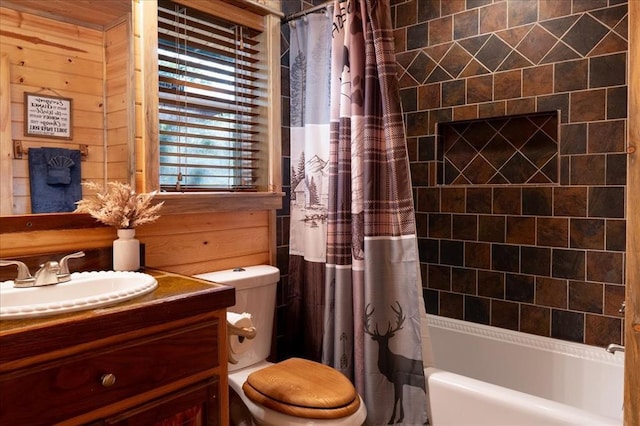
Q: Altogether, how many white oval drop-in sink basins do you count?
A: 1